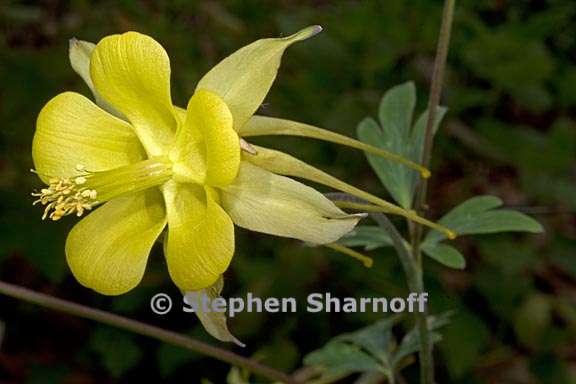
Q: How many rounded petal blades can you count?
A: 5